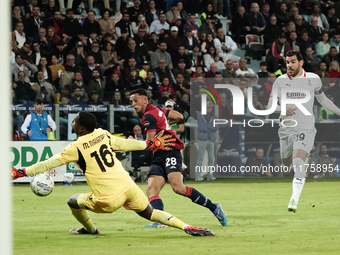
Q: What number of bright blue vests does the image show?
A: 1